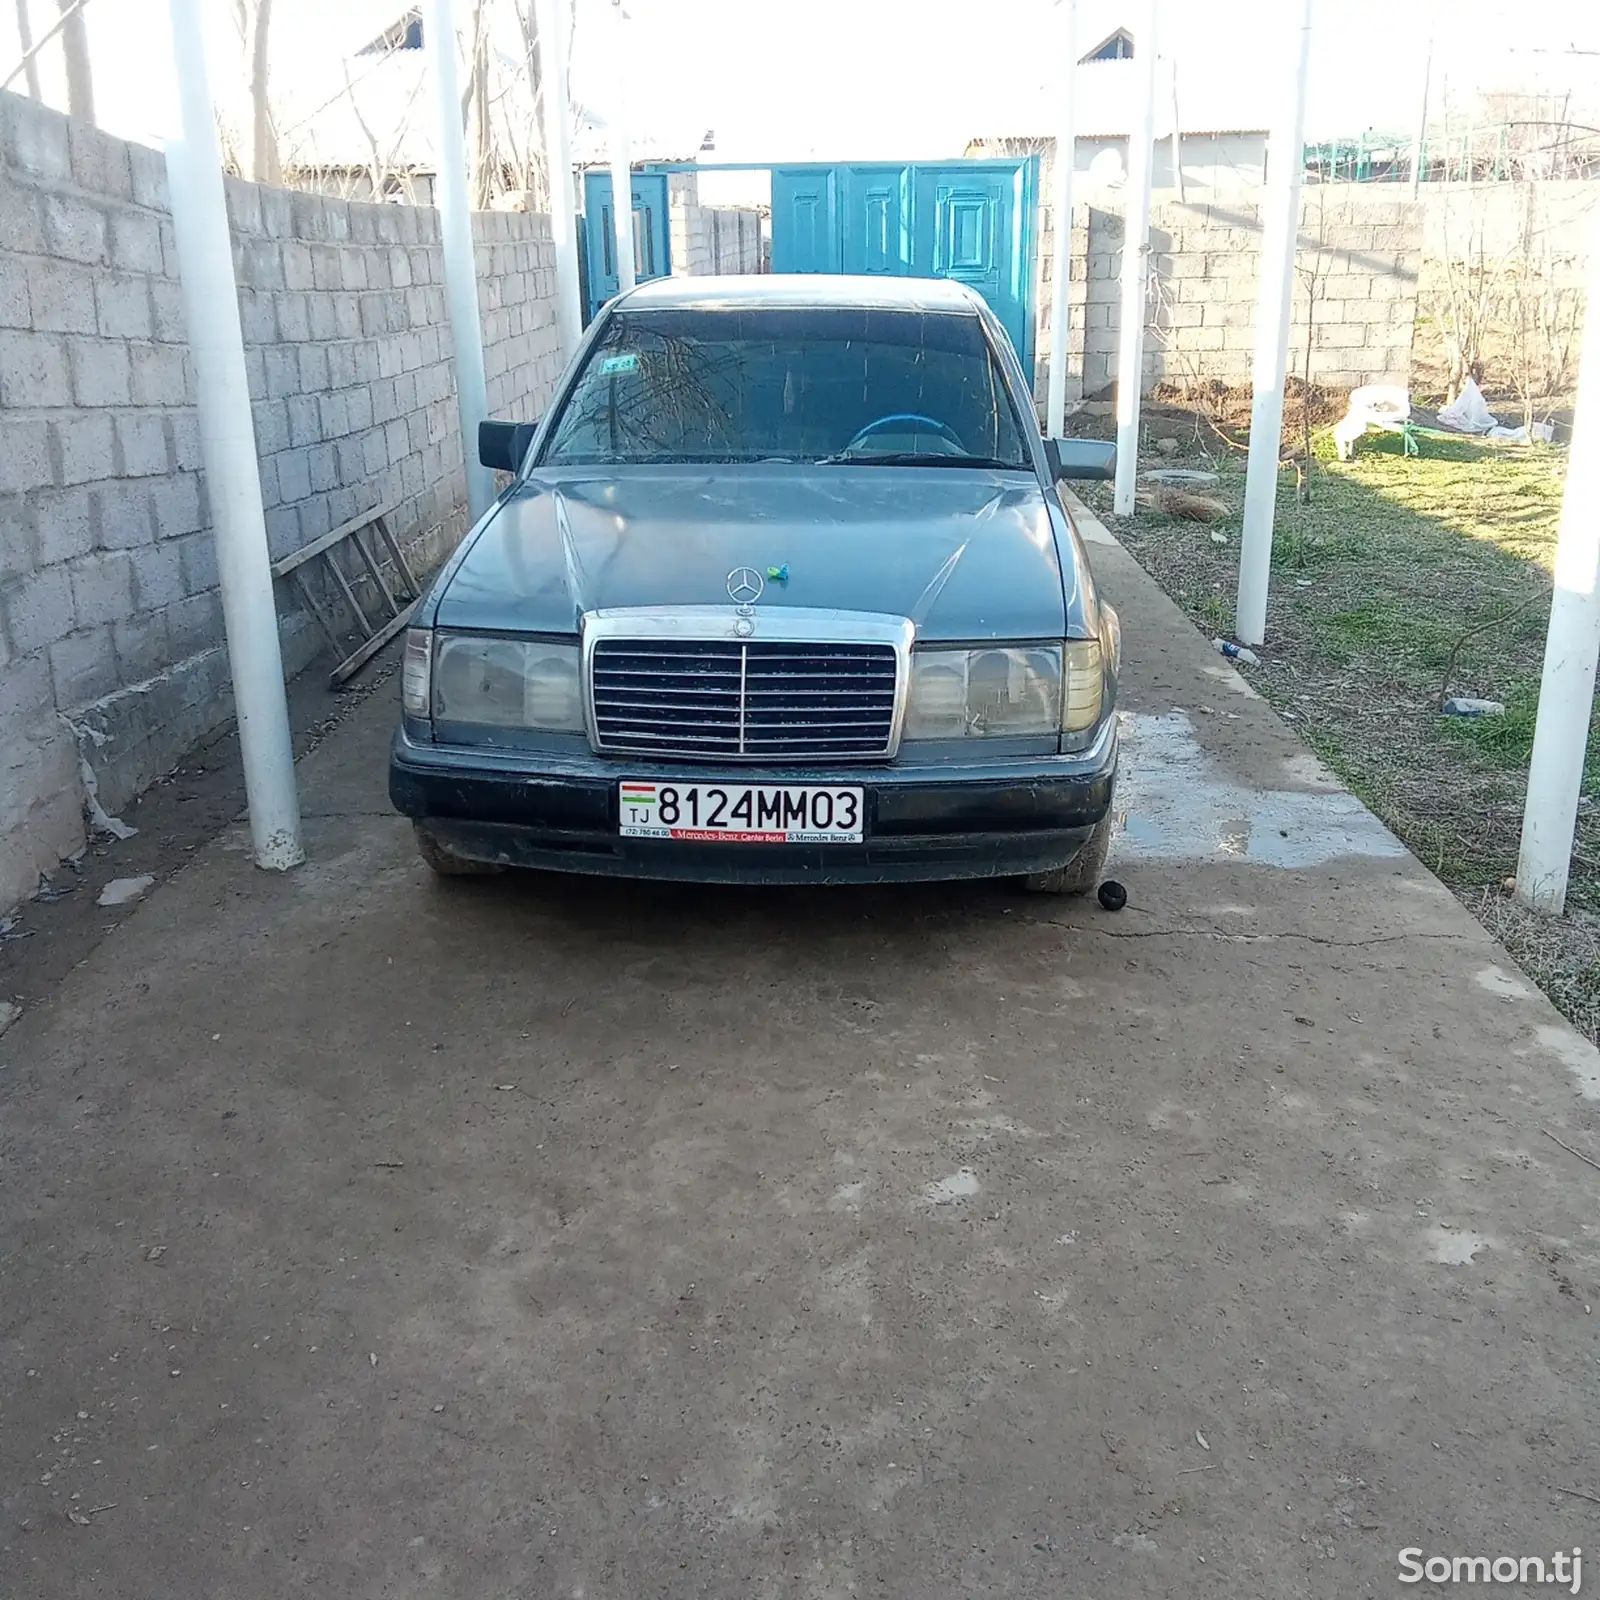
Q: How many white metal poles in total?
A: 8